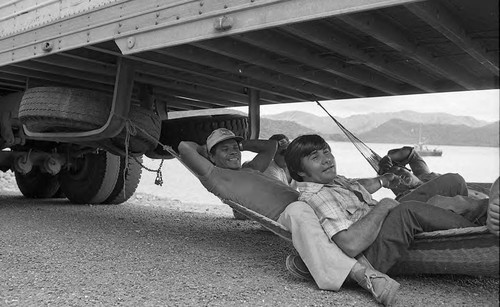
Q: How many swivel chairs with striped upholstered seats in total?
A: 0